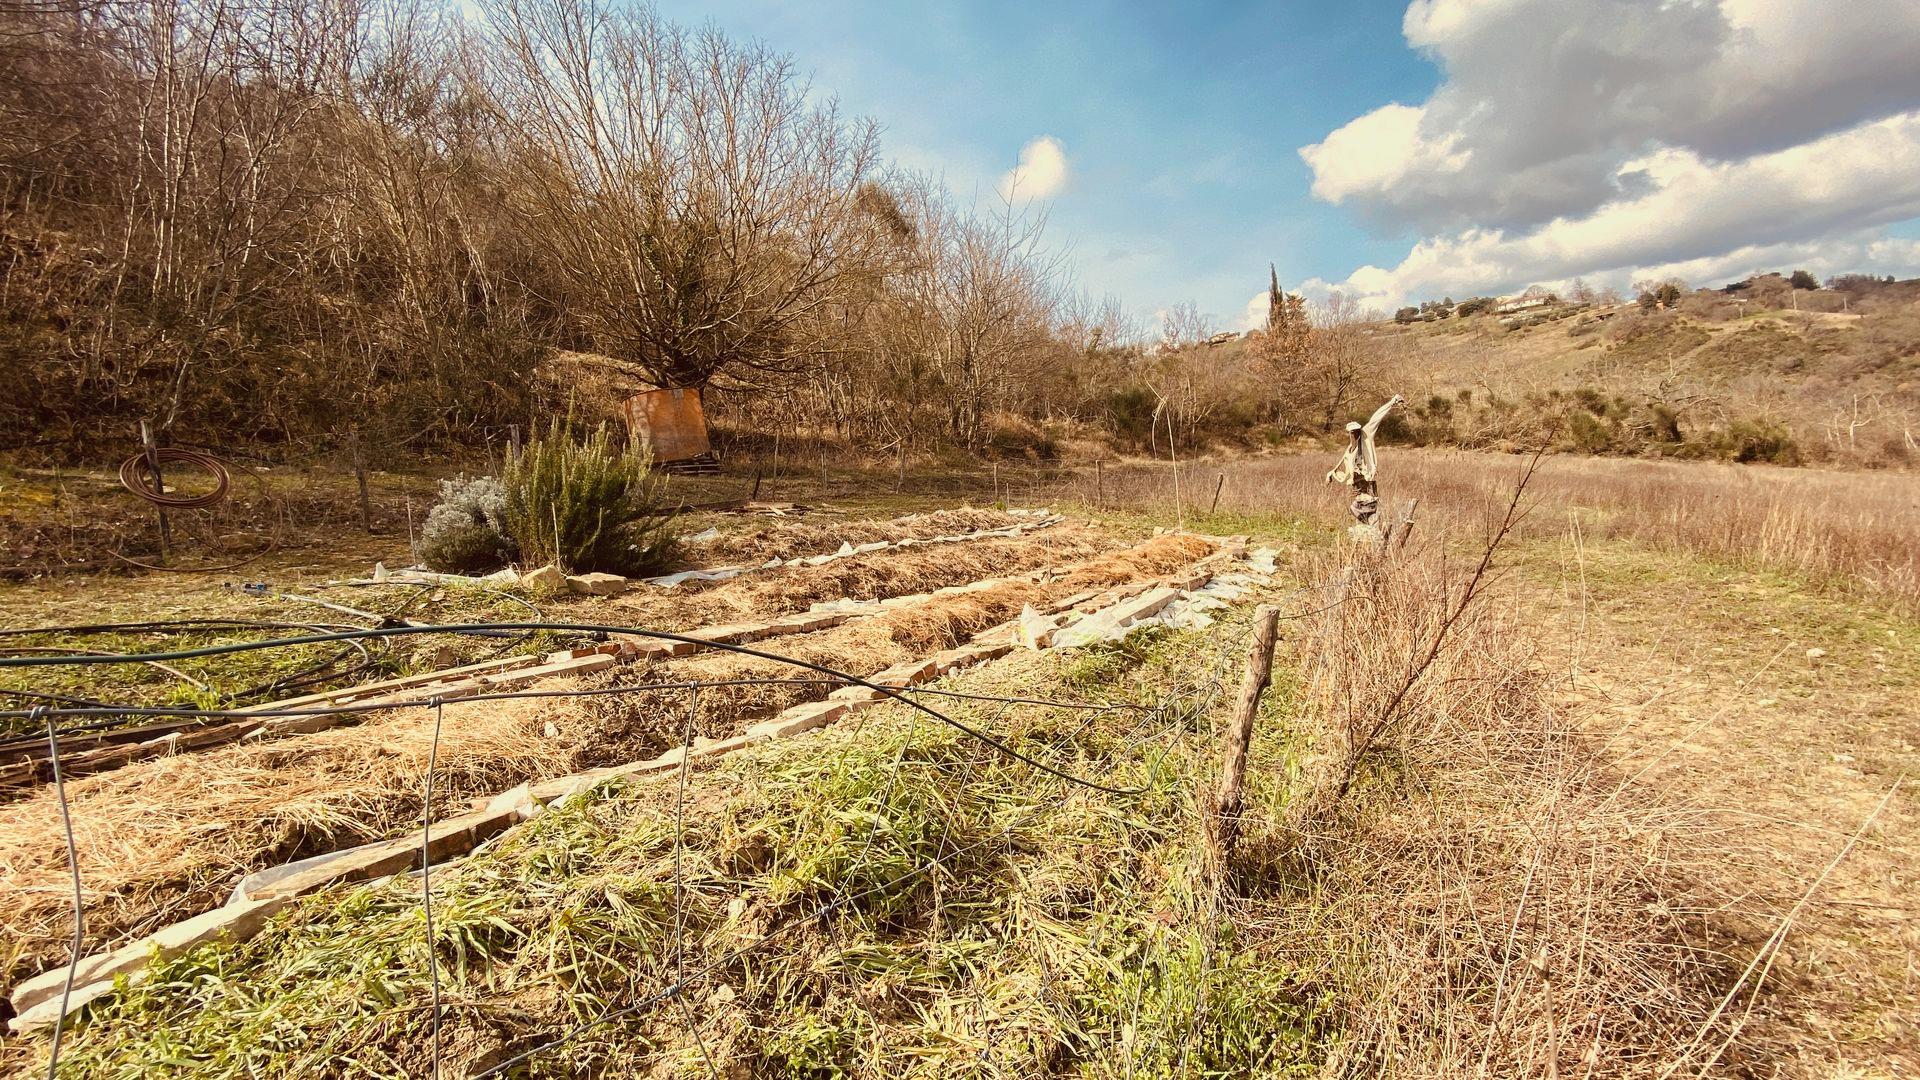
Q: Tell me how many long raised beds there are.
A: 3